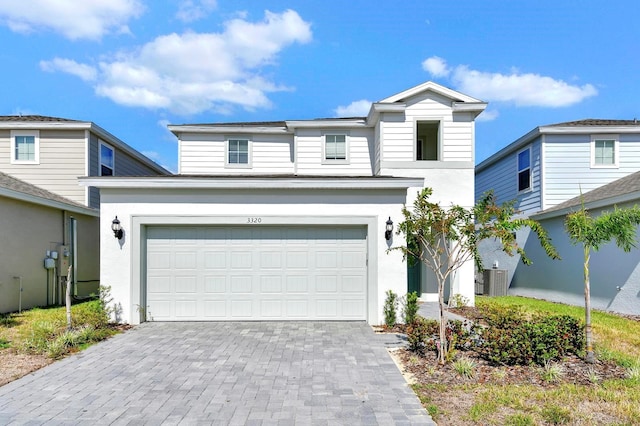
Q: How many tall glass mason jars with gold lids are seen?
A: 0